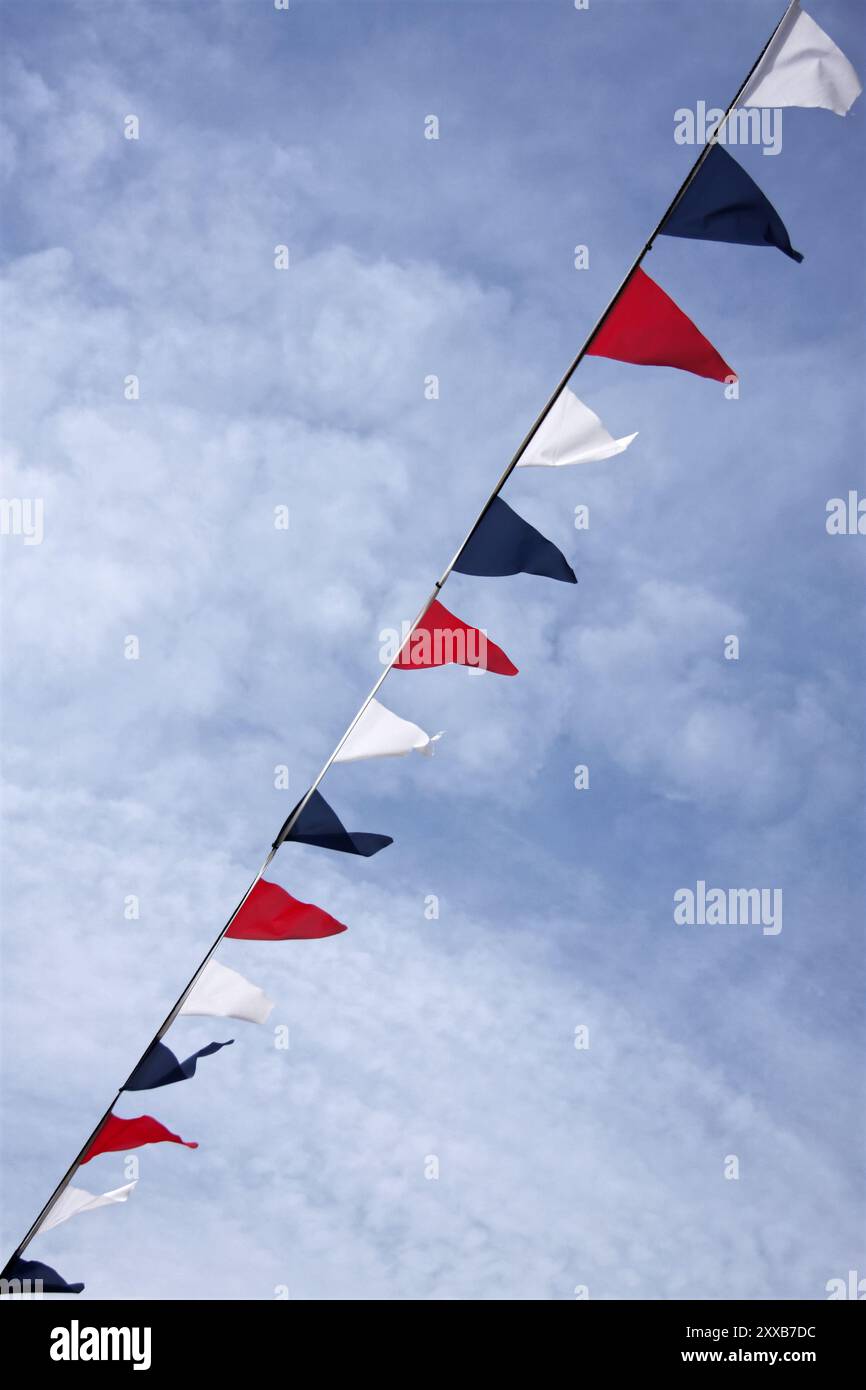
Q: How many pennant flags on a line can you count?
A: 14